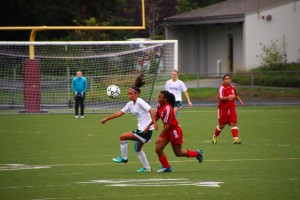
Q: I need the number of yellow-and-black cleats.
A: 2